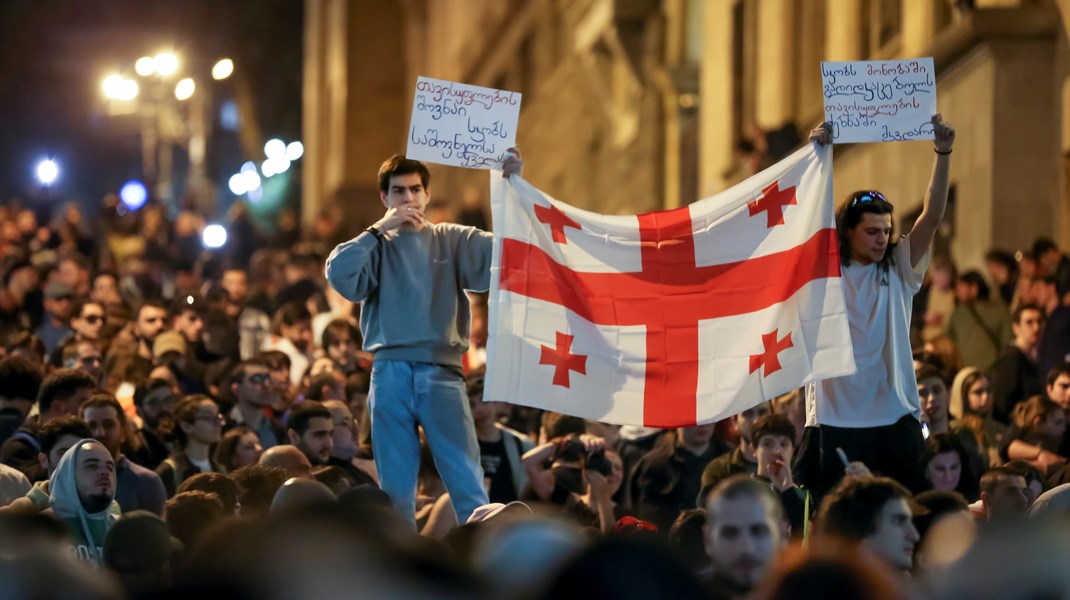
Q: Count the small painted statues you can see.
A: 0